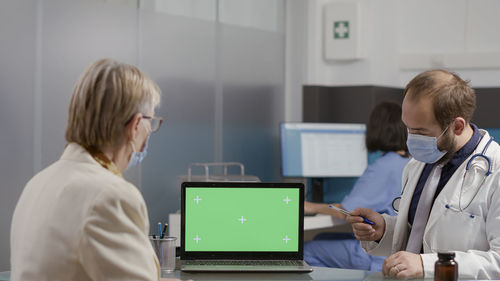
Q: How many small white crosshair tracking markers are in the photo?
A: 5